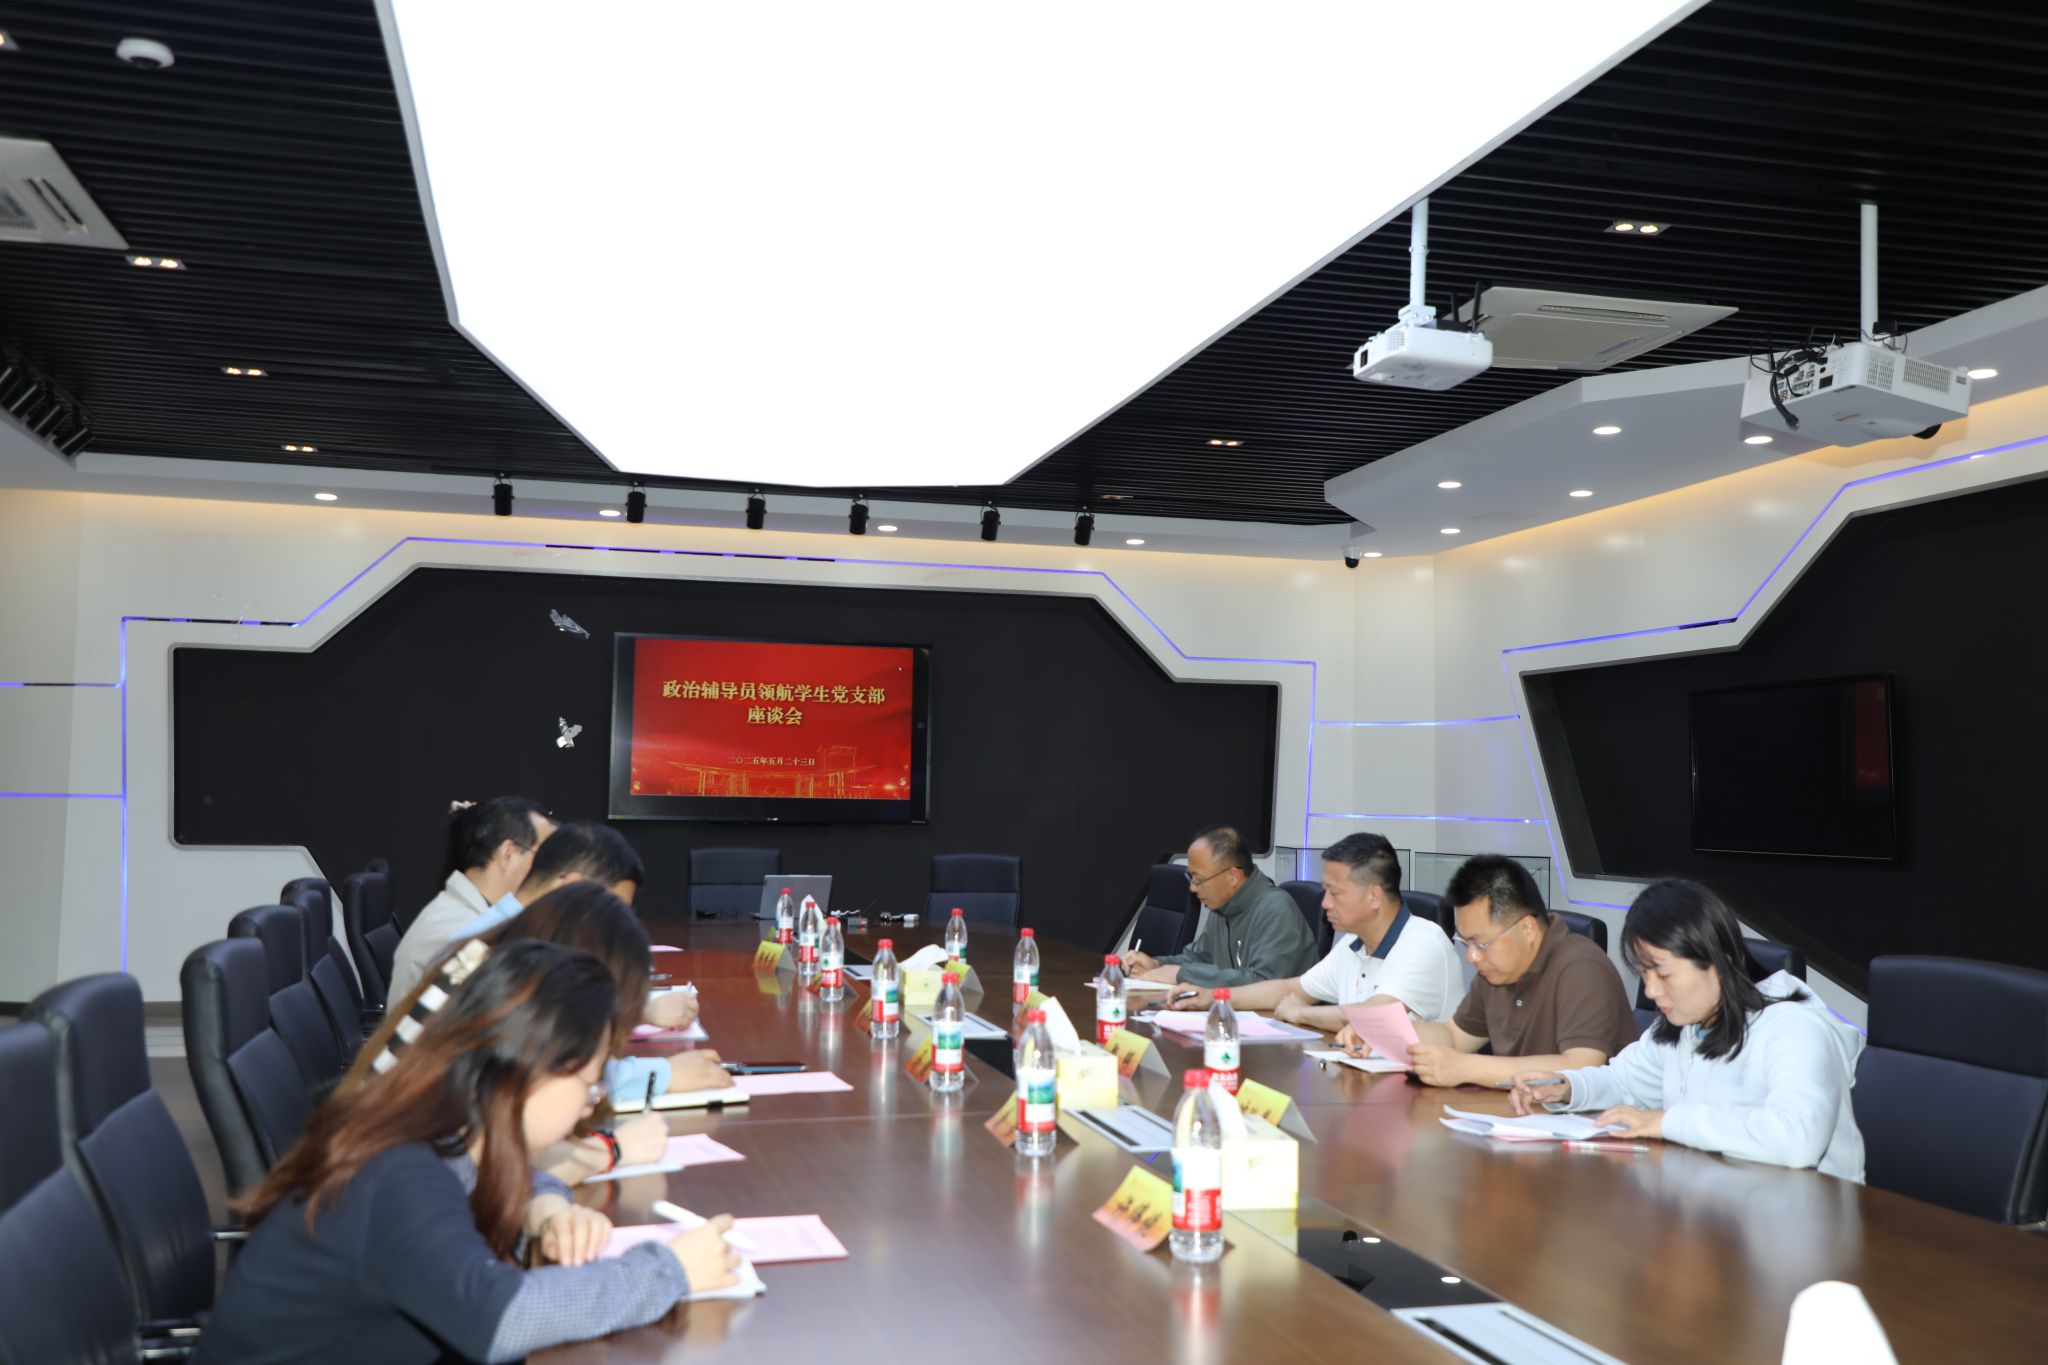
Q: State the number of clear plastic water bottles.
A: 11